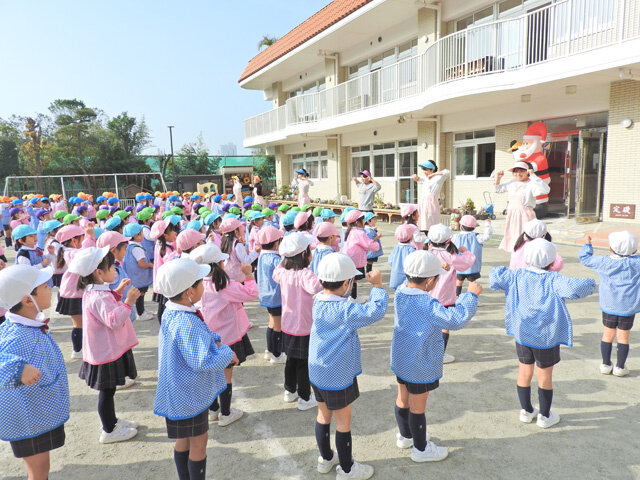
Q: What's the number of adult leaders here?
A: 6